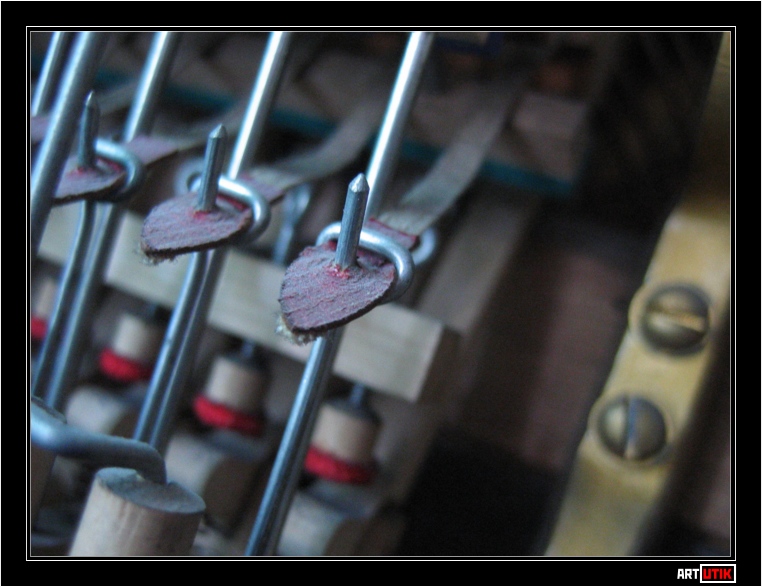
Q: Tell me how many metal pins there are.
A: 3